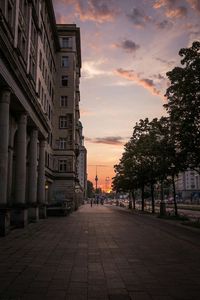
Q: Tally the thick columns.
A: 4